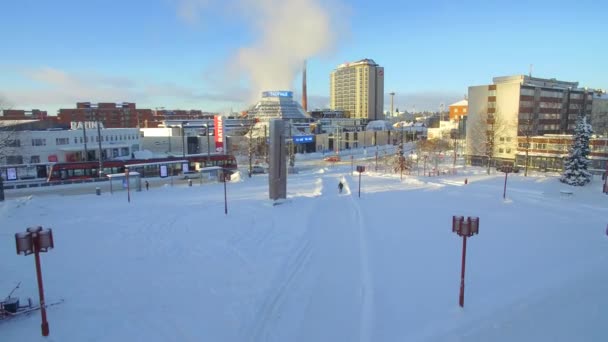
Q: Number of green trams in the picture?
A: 0